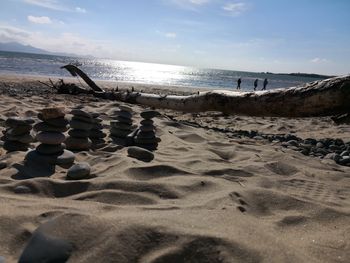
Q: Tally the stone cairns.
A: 6